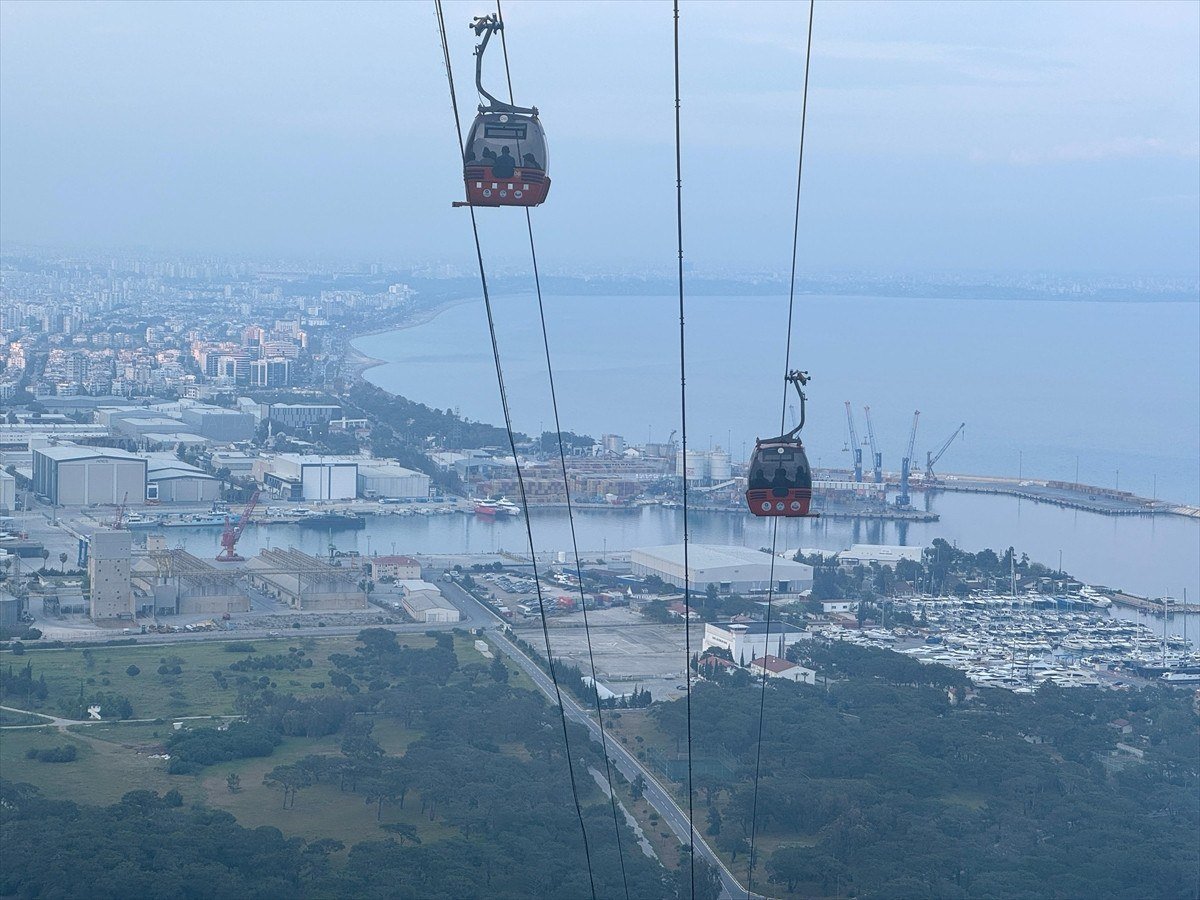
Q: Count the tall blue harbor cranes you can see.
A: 4